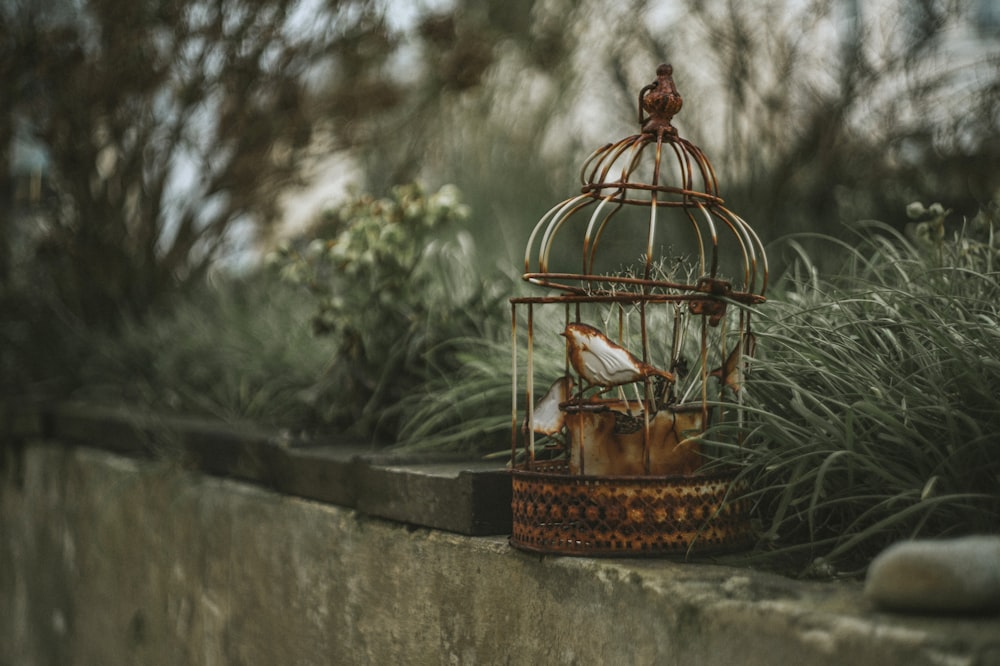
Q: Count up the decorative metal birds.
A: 3